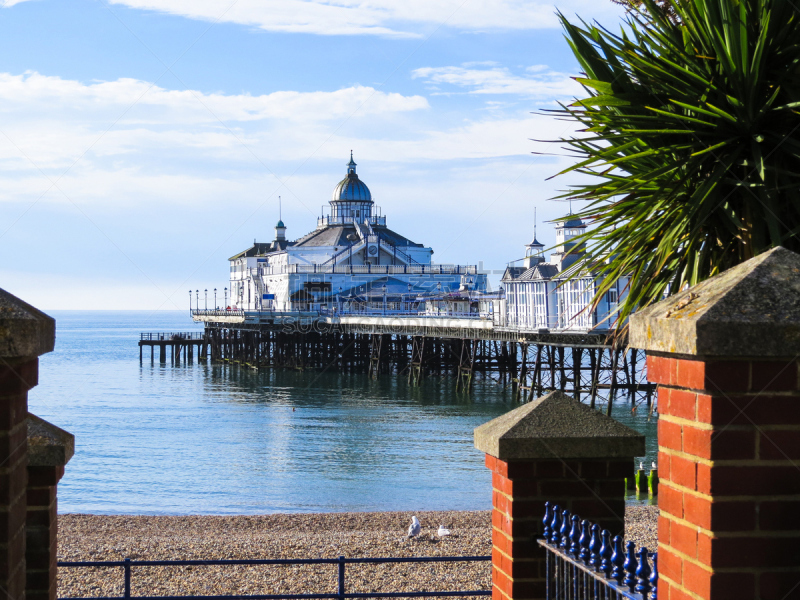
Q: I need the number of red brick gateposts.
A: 4